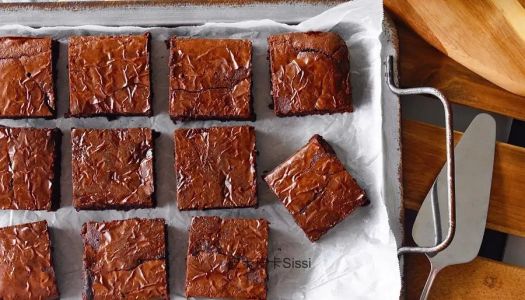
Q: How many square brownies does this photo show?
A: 11